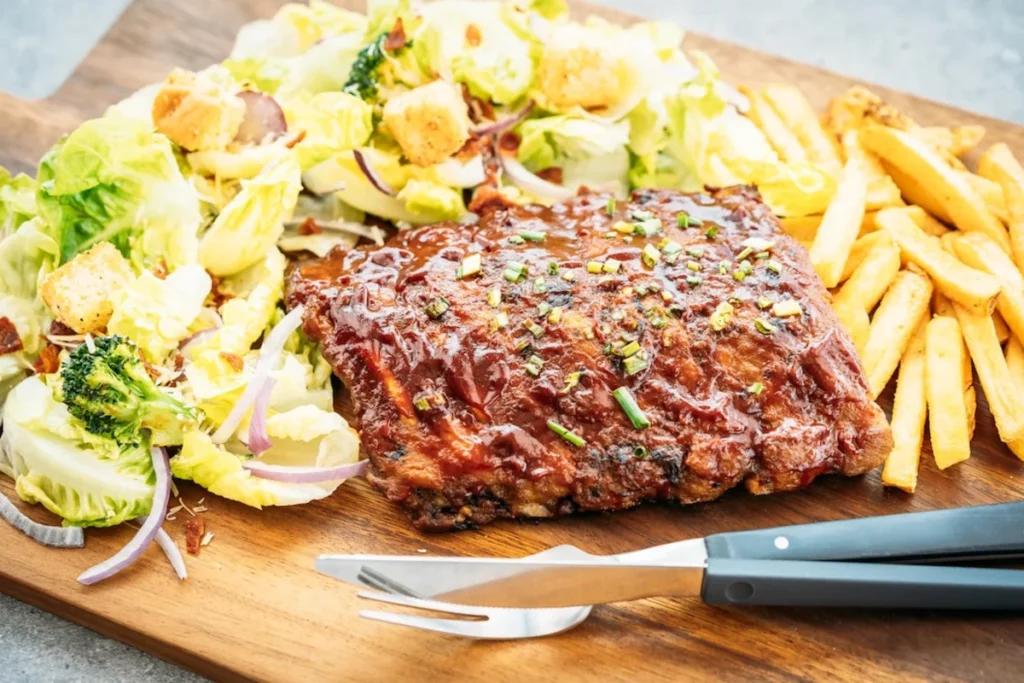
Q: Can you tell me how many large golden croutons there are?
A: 4